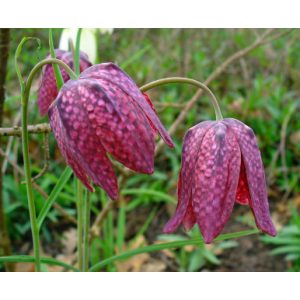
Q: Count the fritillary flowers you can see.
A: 3